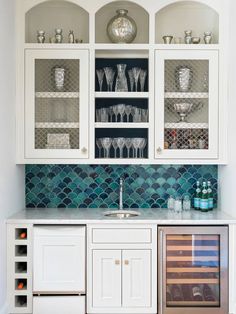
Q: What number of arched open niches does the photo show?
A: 3